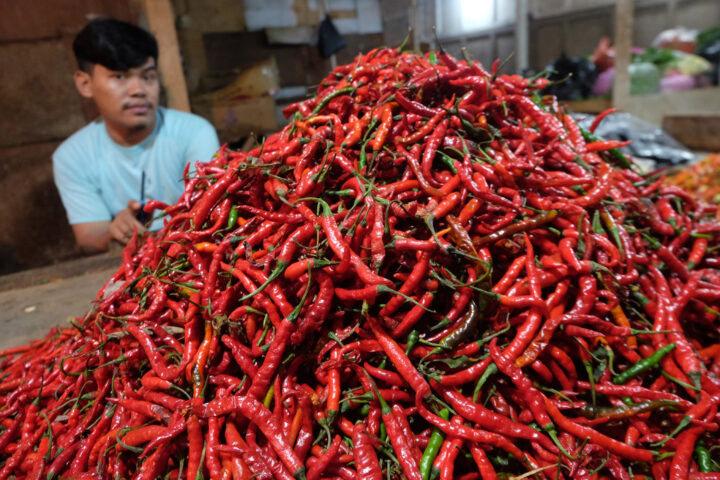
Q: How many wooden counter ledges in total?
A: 1